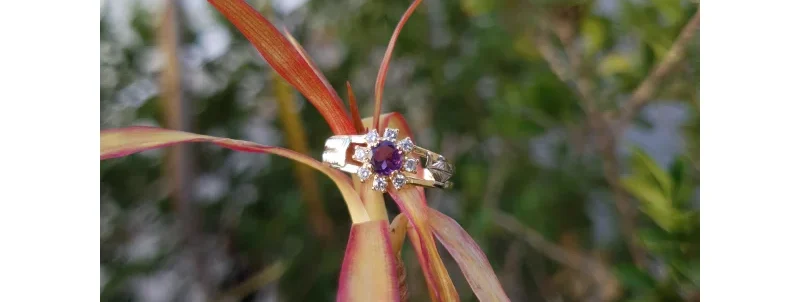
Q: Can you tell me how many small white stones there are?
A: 8